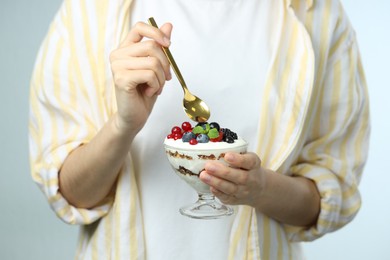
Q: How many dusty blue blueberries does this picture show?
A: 2